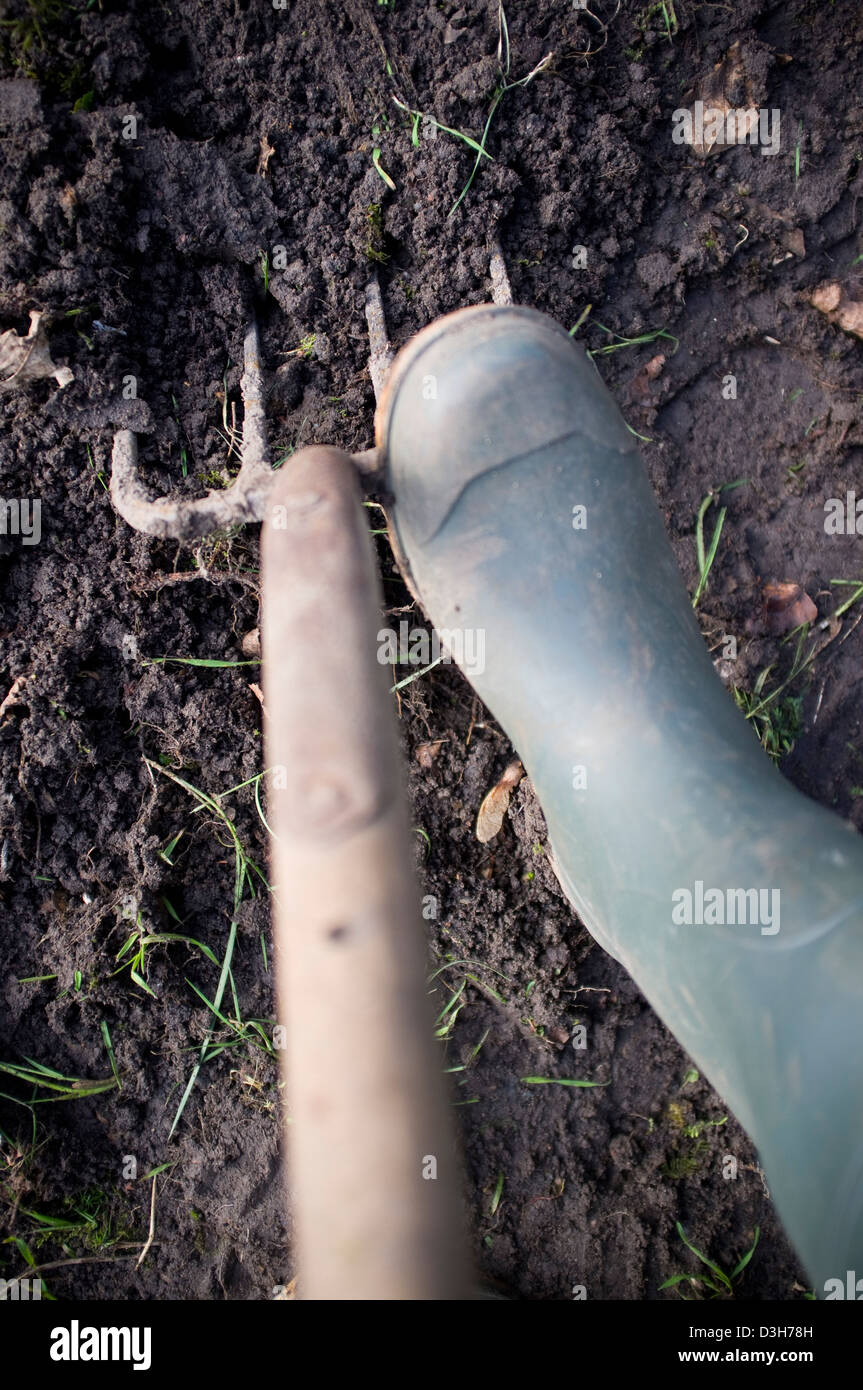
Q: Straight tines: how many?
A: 3